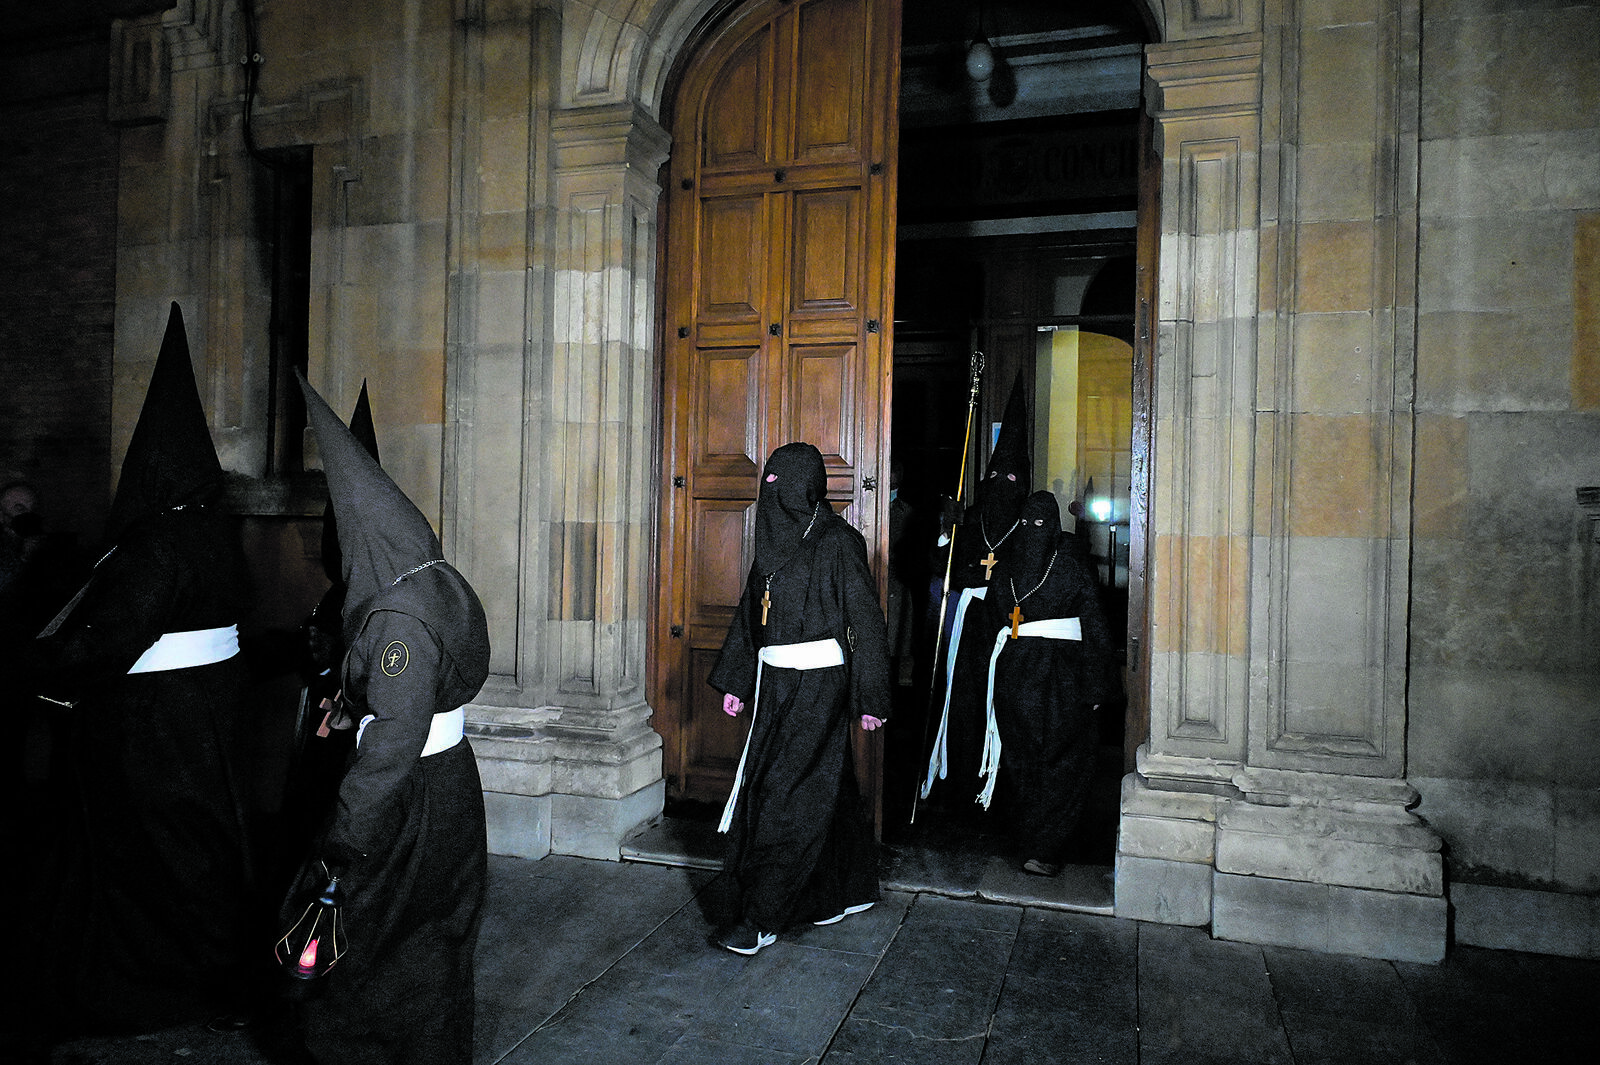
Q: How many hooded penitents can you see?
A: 6